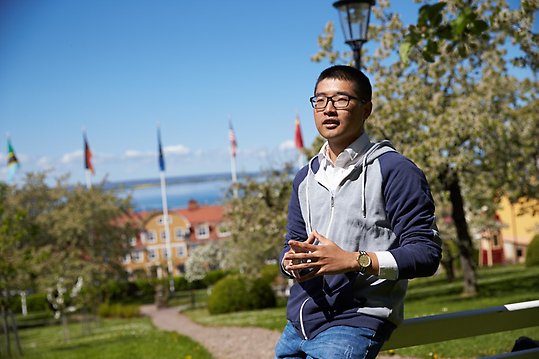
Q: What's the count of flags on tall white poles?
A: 5